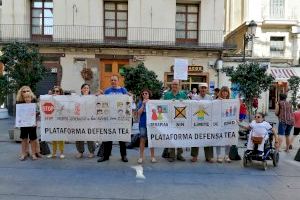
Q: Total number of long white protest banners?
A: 2